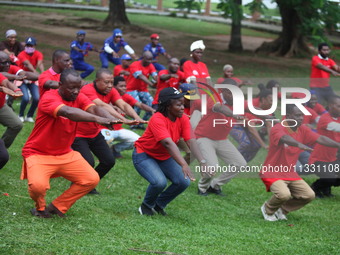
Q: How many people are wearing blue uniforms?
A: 3